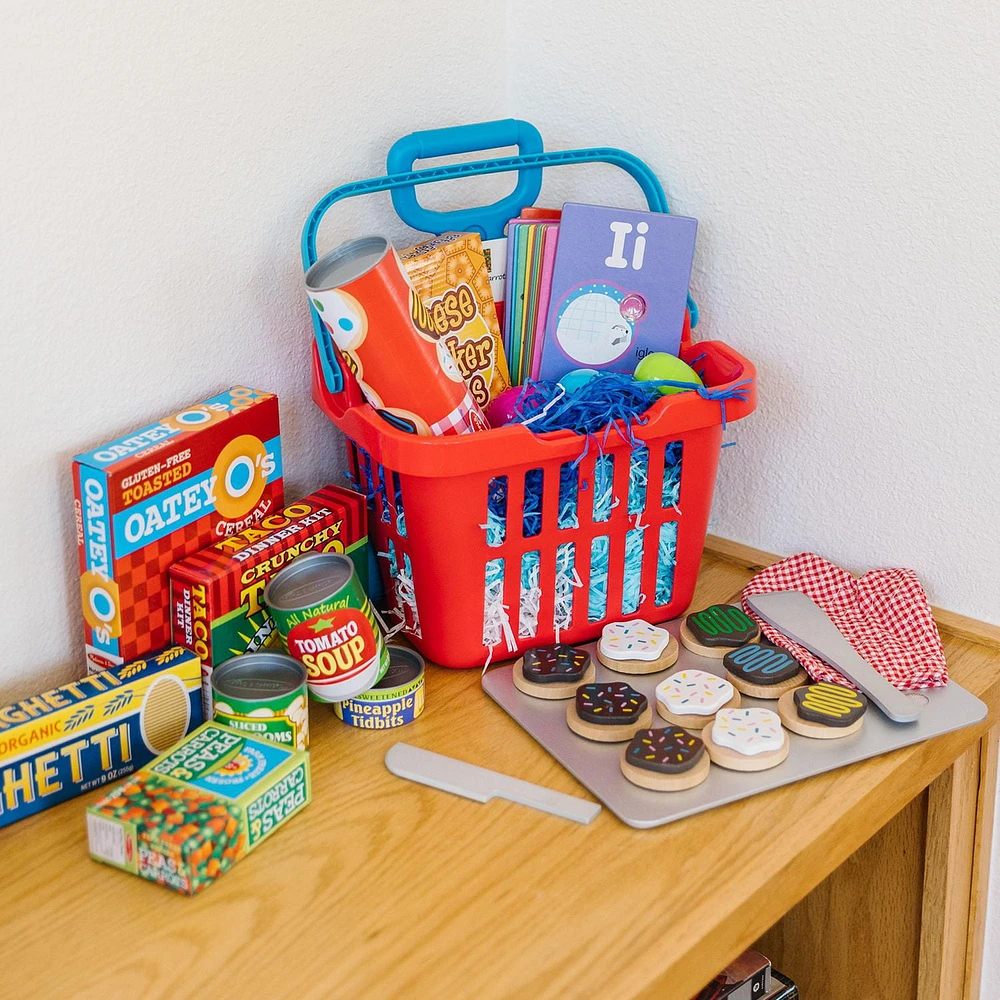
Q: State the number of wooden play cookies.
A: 9